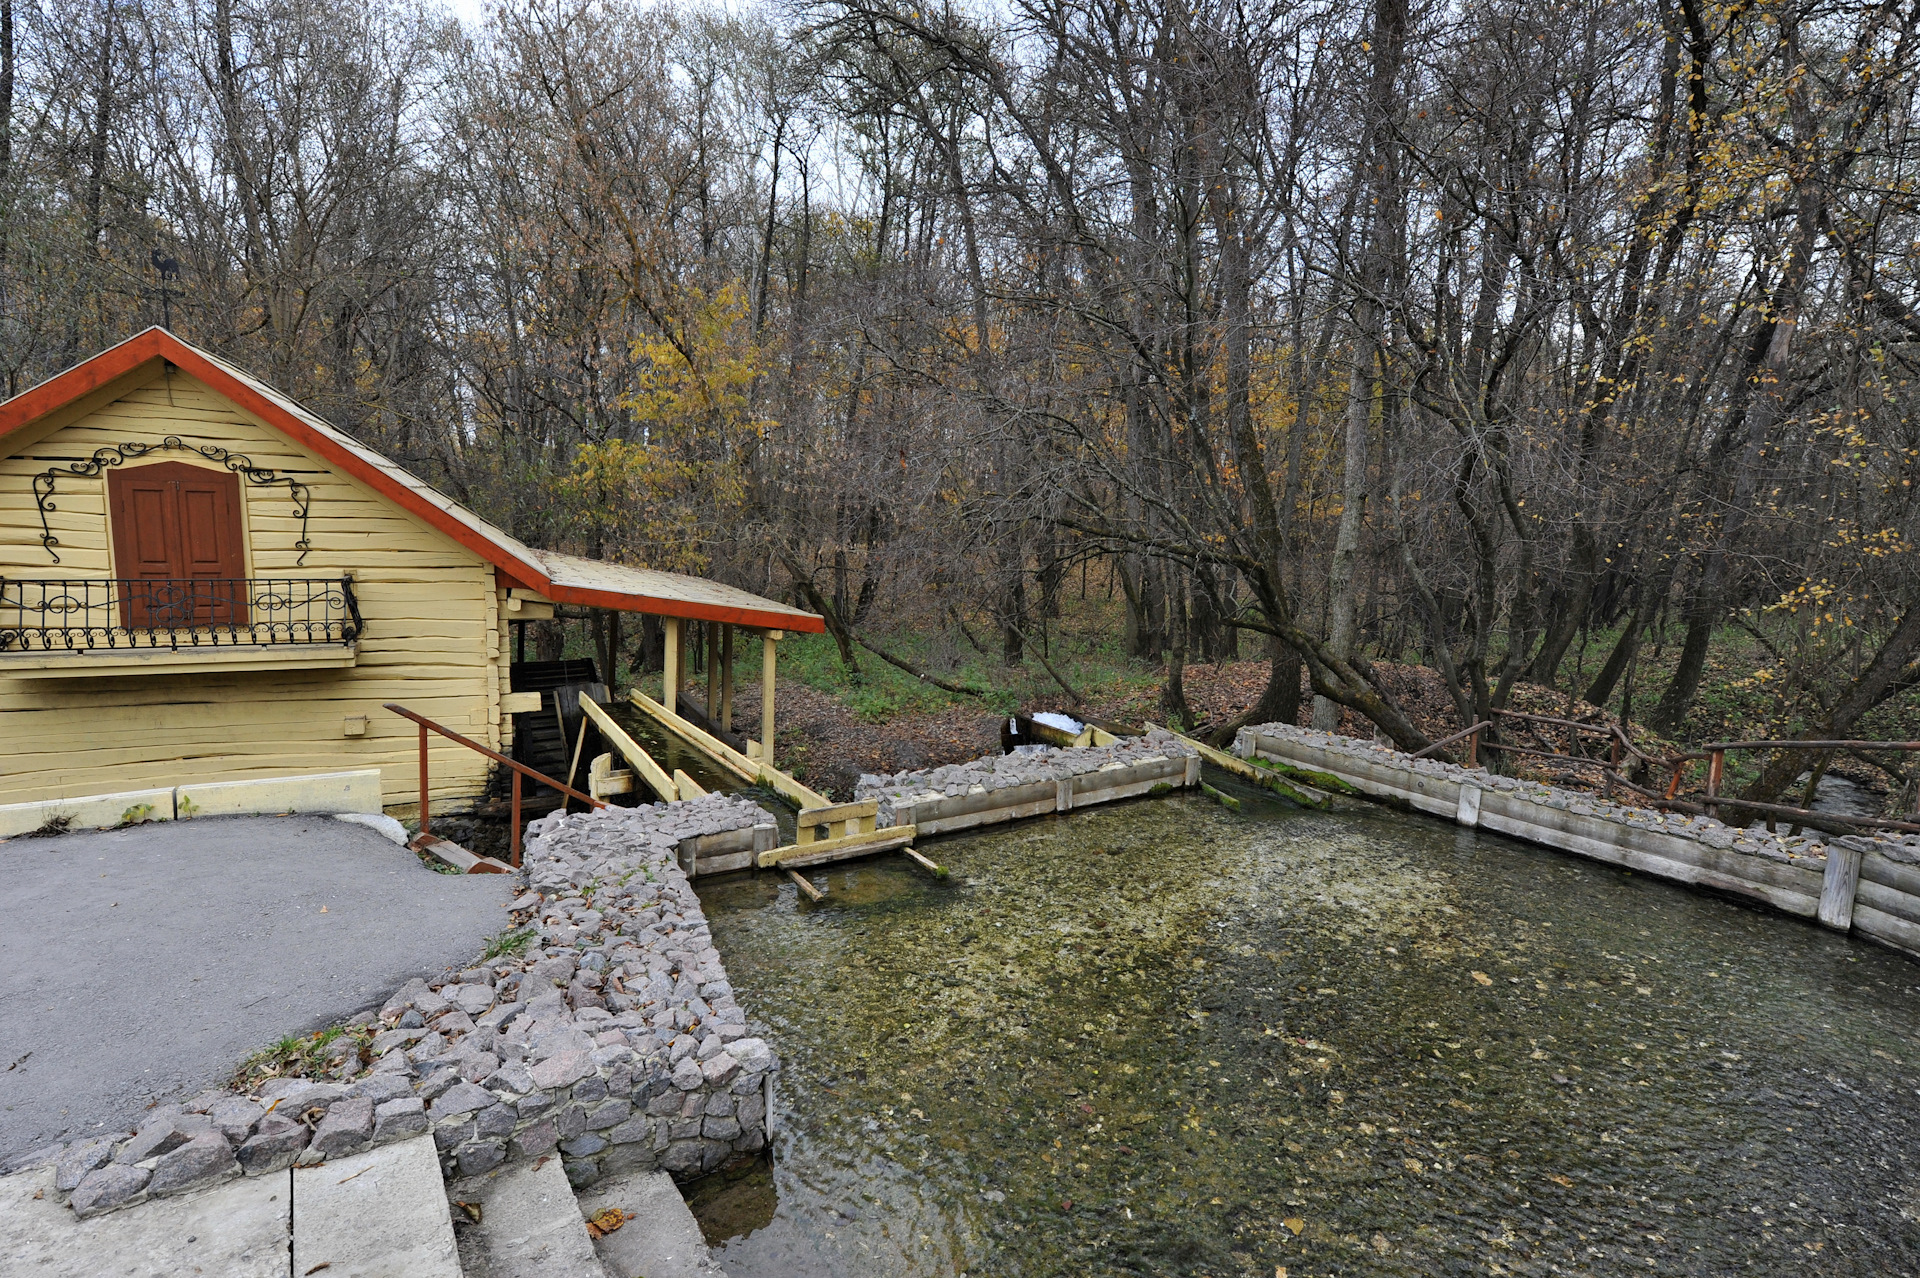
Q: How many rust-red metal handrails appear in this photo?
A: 1